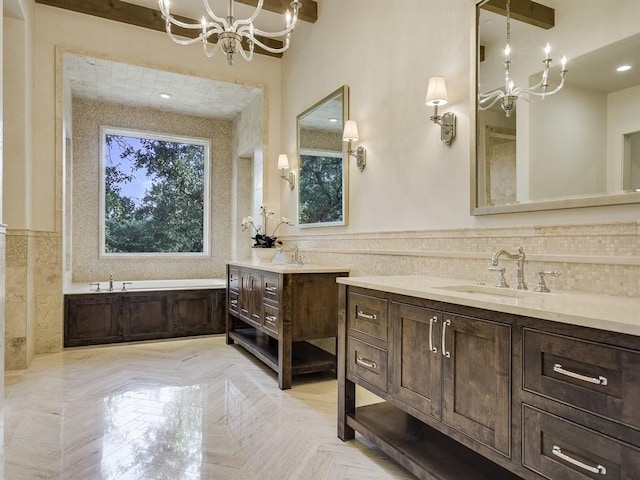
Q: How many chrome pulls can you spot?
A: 12